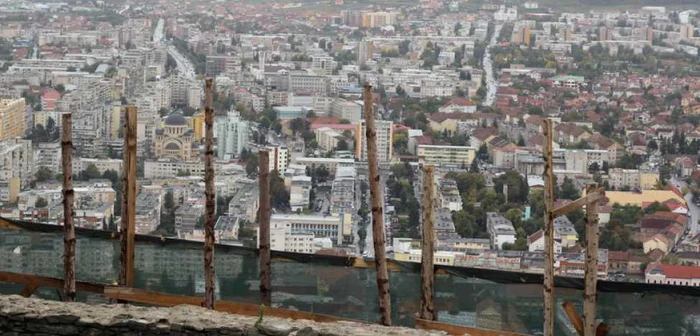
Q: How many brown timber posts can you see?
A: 8